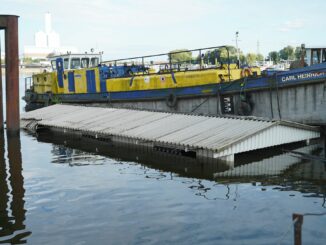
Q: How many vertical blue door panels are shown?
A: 3